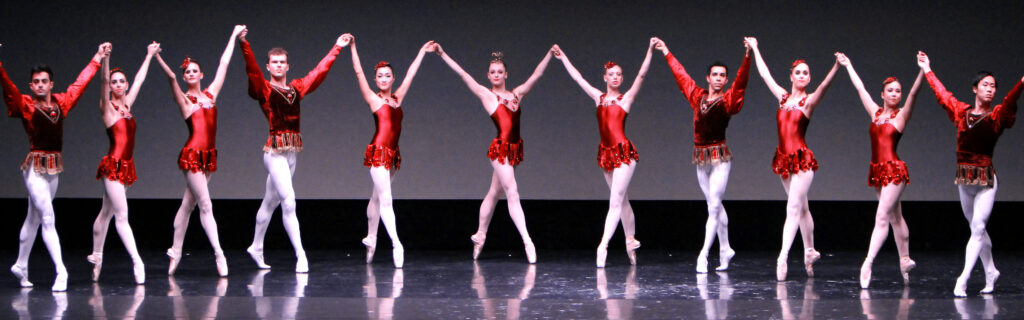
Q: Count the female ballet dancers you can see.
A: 7